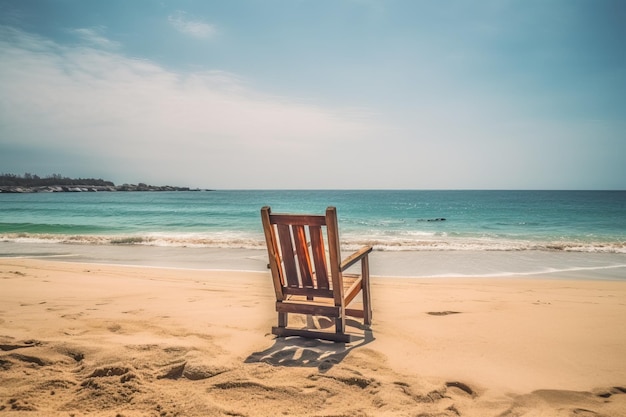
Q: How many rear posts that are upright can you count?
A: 2